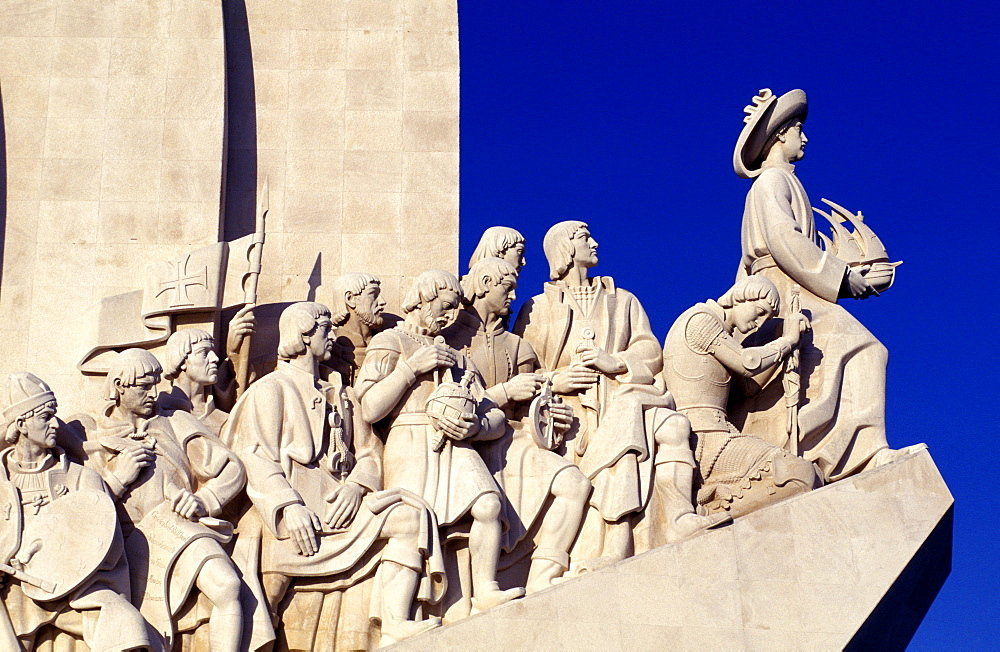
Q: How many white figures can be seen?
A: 11